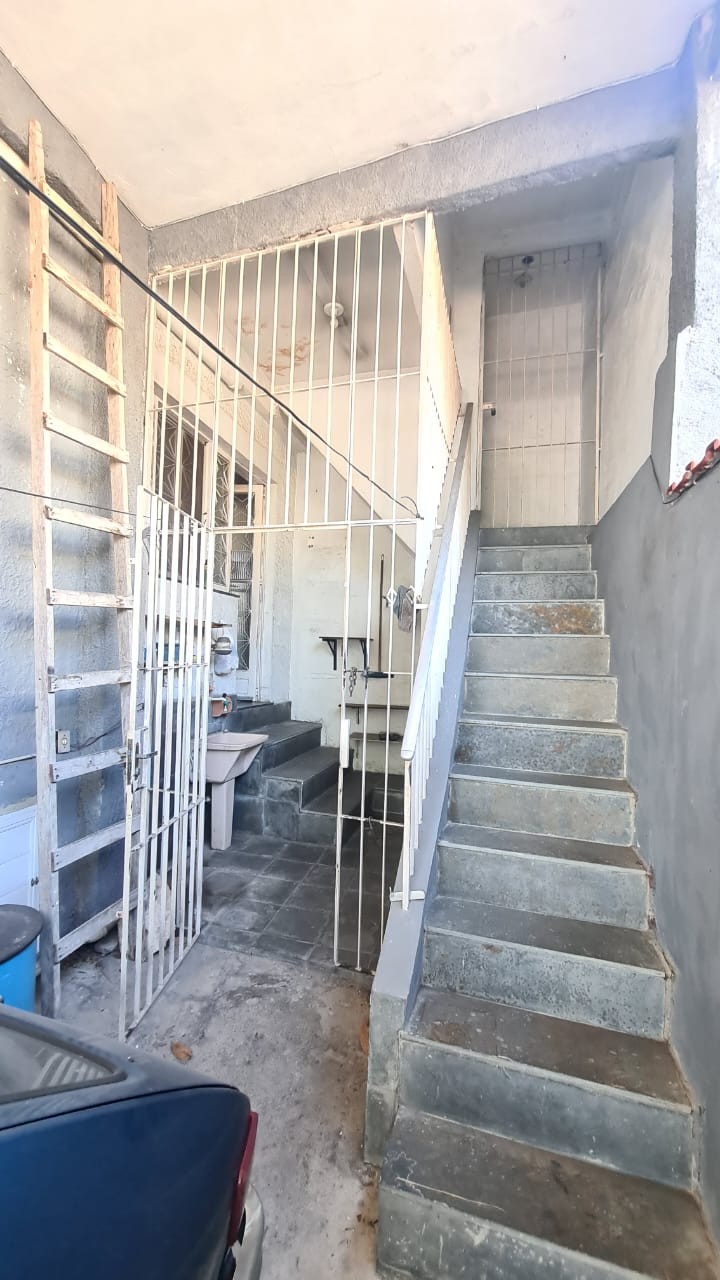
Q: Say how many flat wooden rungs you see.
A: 10